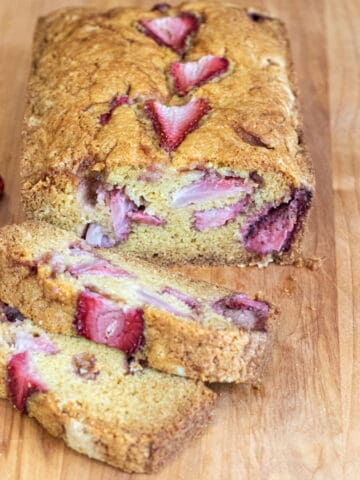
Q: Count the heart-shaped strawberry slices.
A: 3